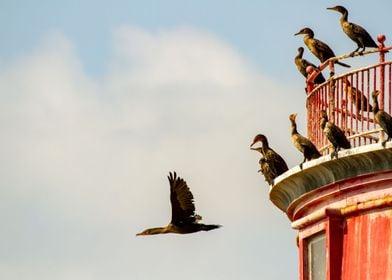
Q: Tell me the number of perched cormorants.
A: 9